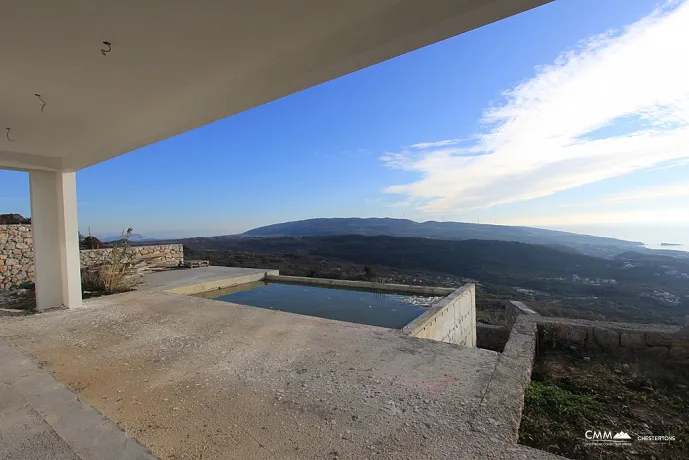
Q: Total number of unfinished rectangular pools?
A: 1